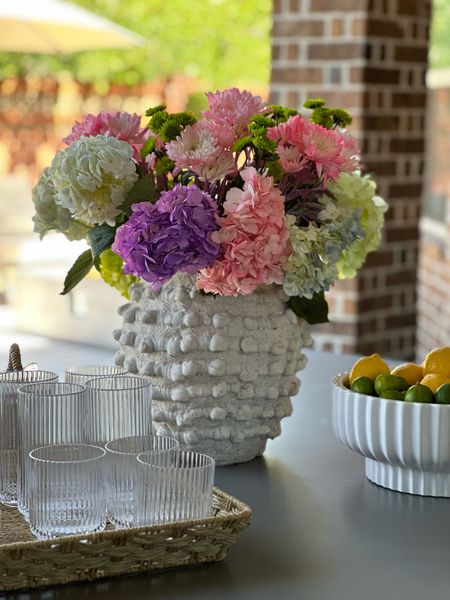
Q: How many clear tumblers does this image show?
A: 7